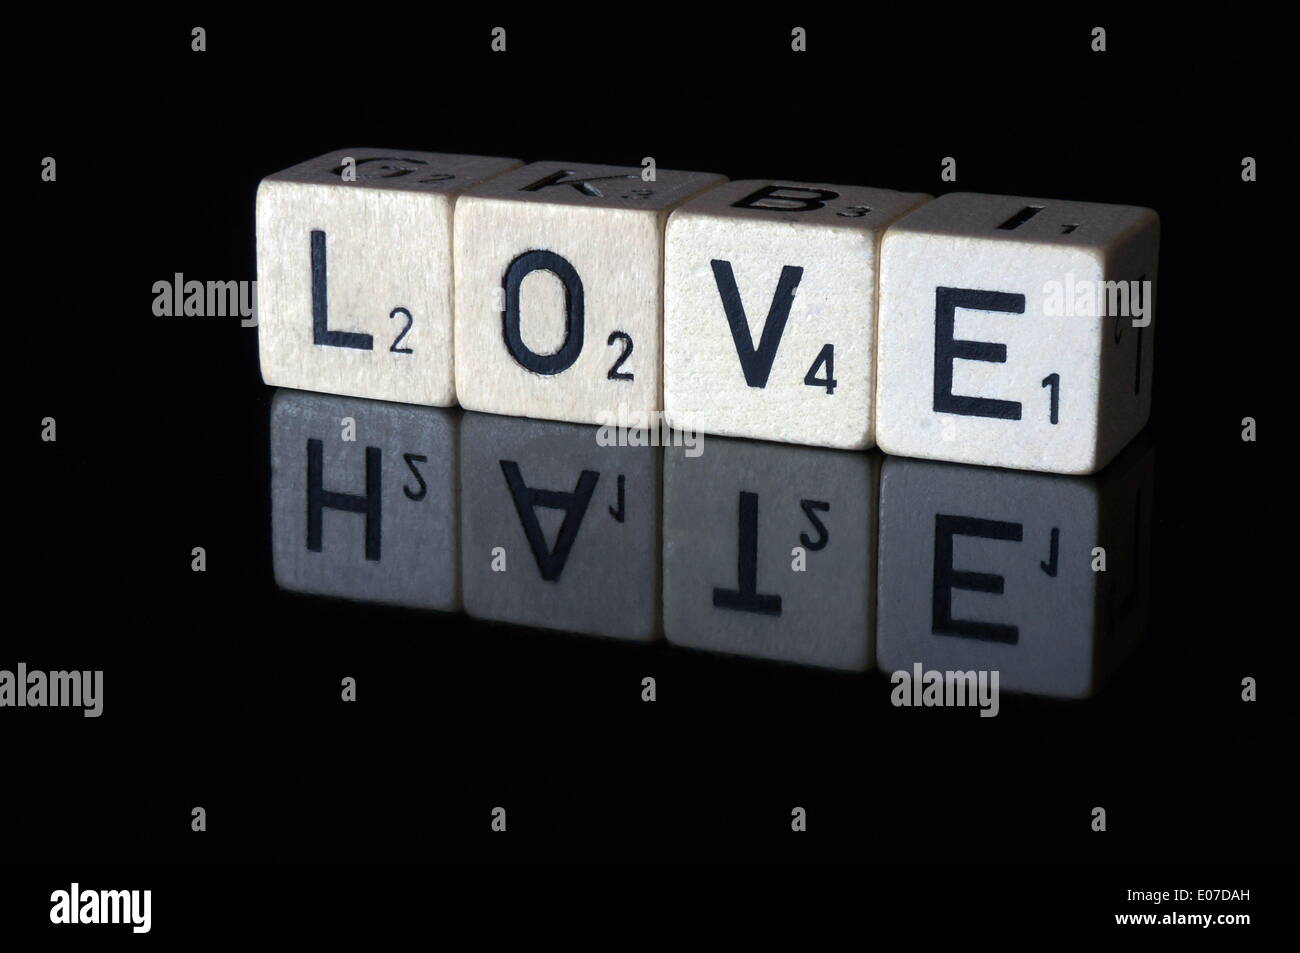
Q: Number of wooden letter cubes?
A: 4